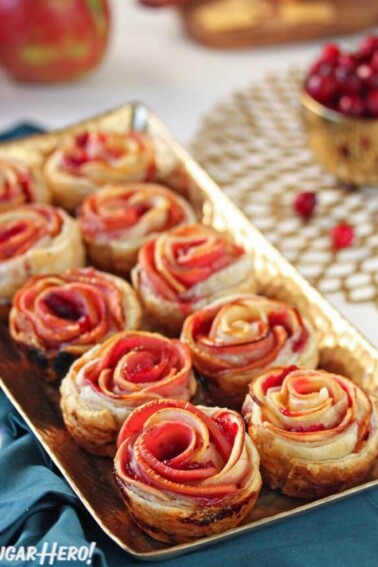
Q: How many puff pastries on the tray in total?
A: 10